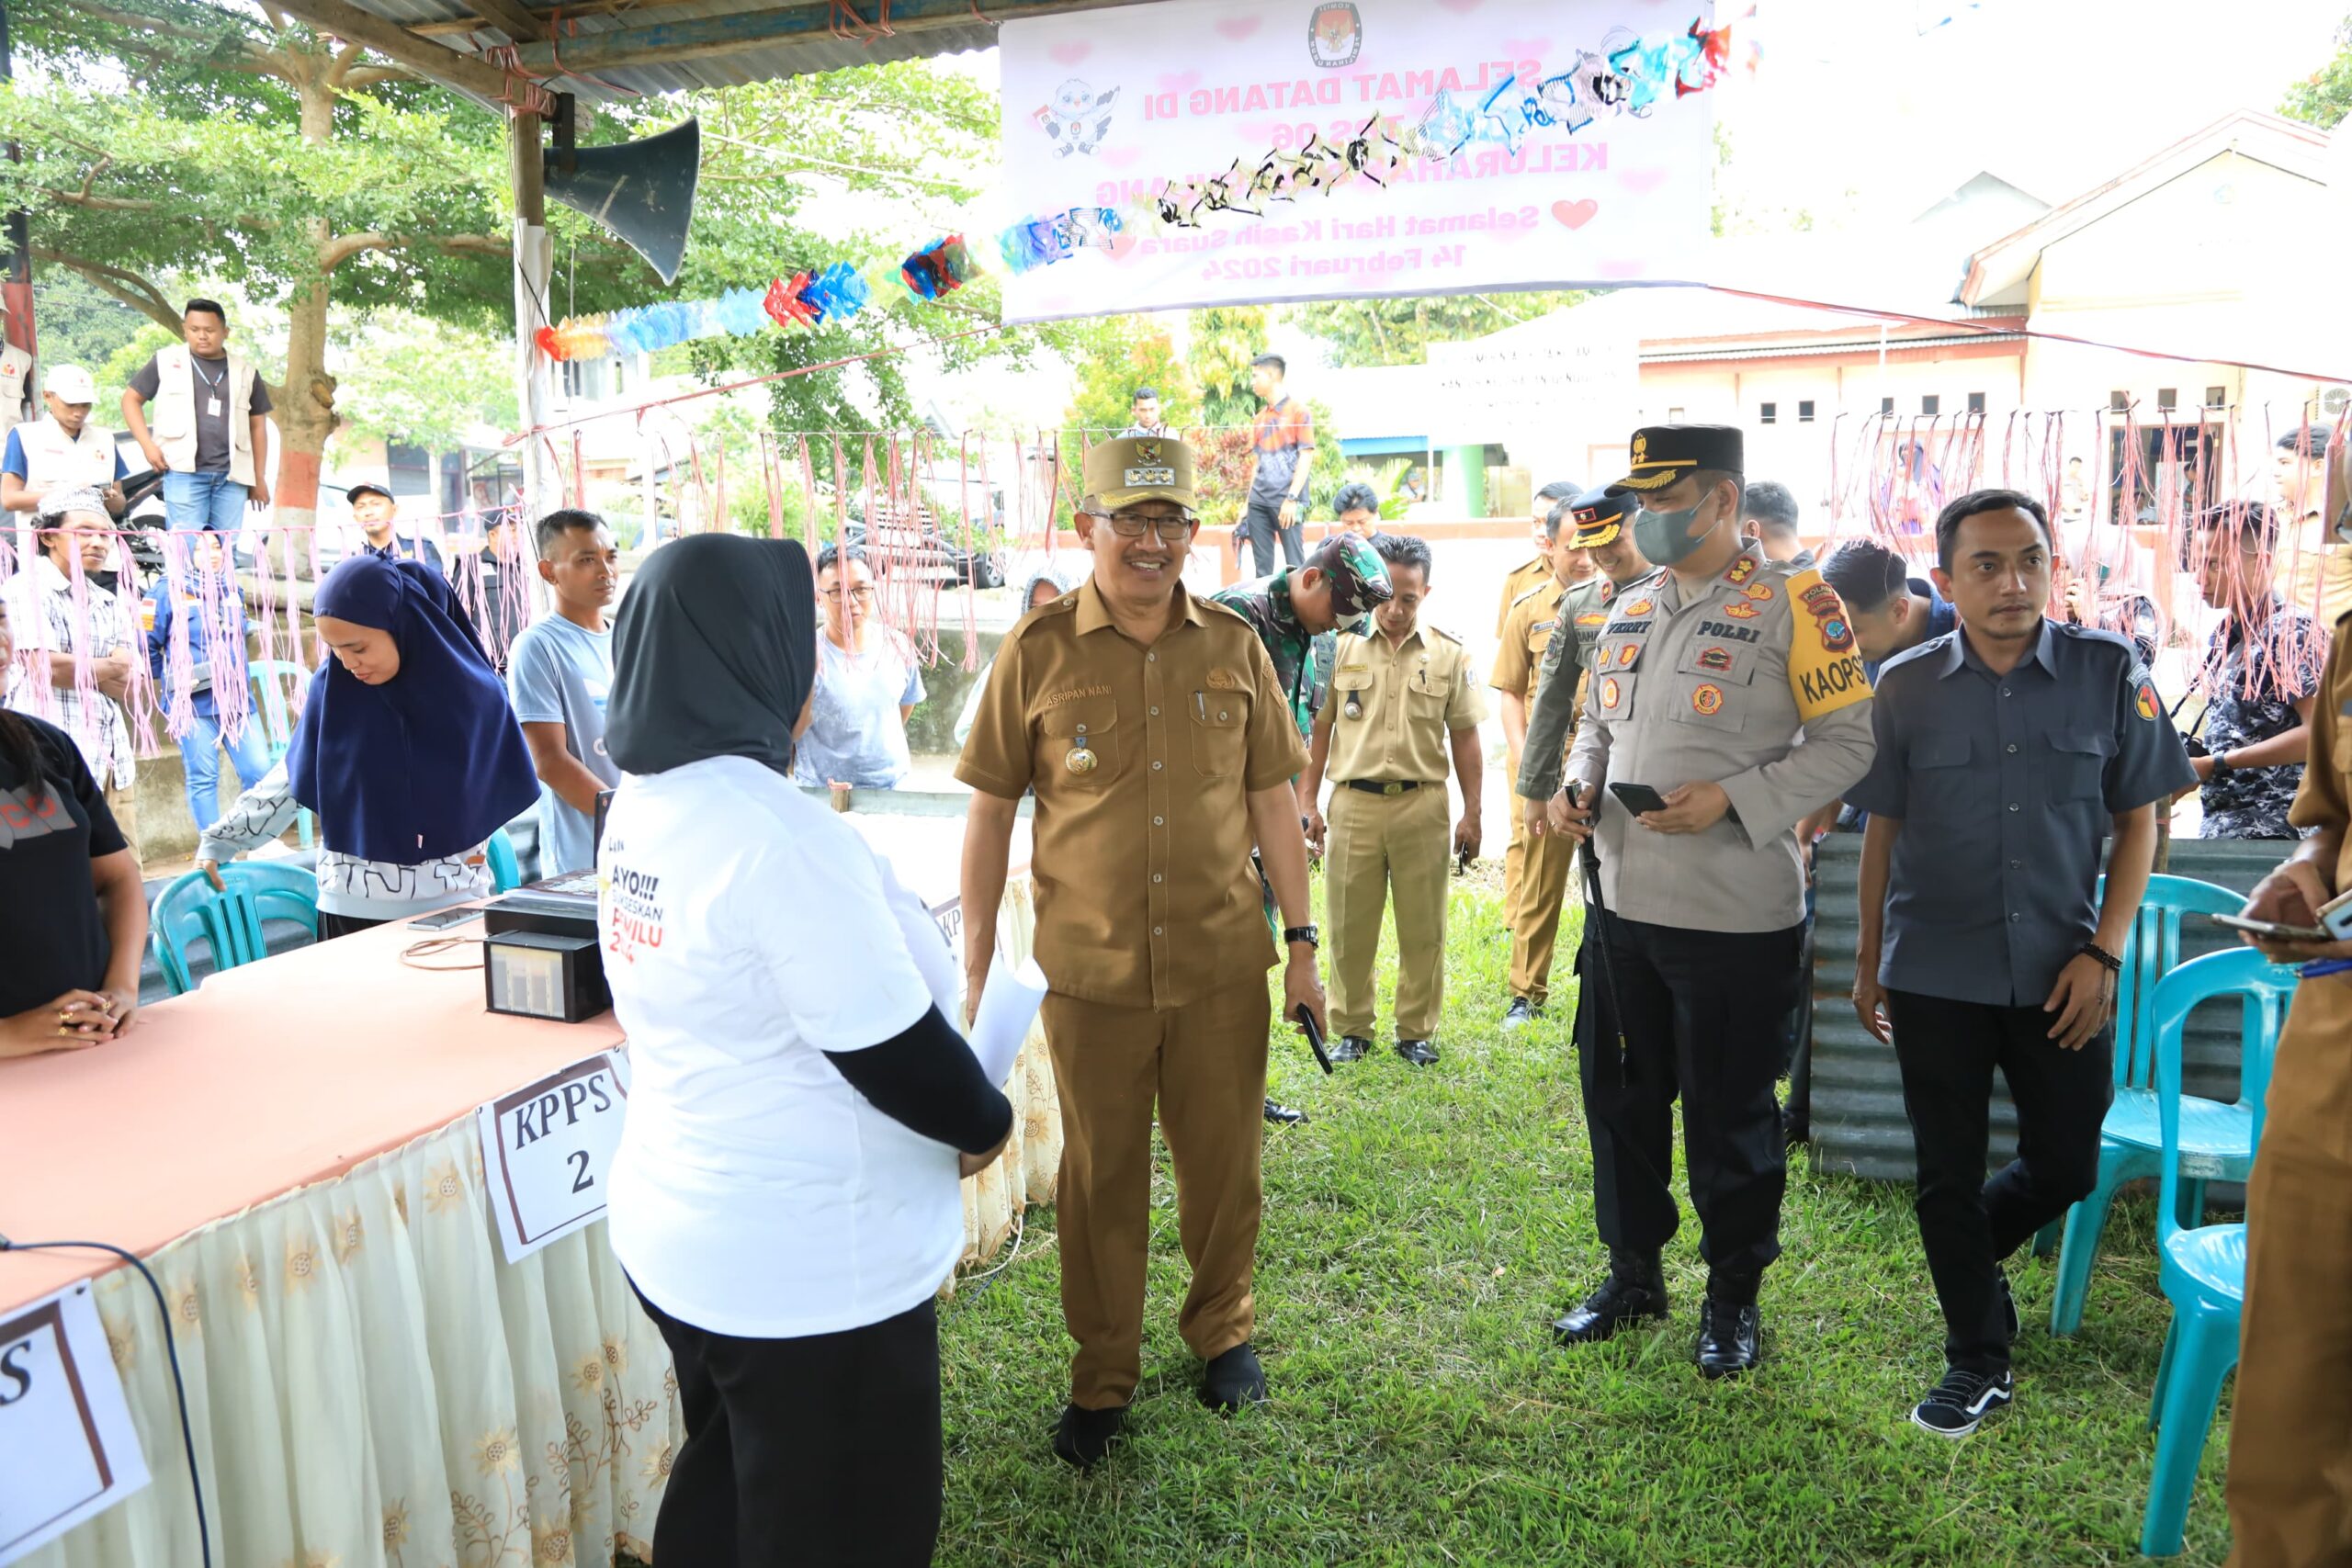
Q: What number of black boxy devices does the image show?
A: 1